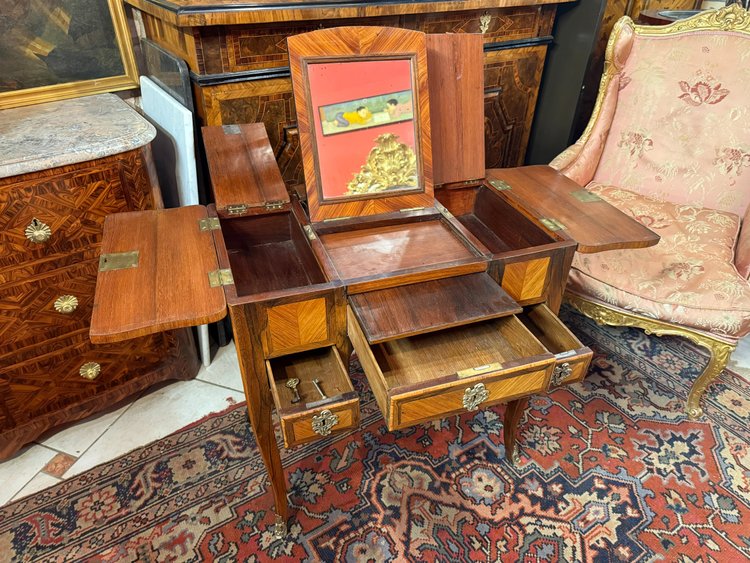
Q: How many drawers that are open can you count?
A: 3